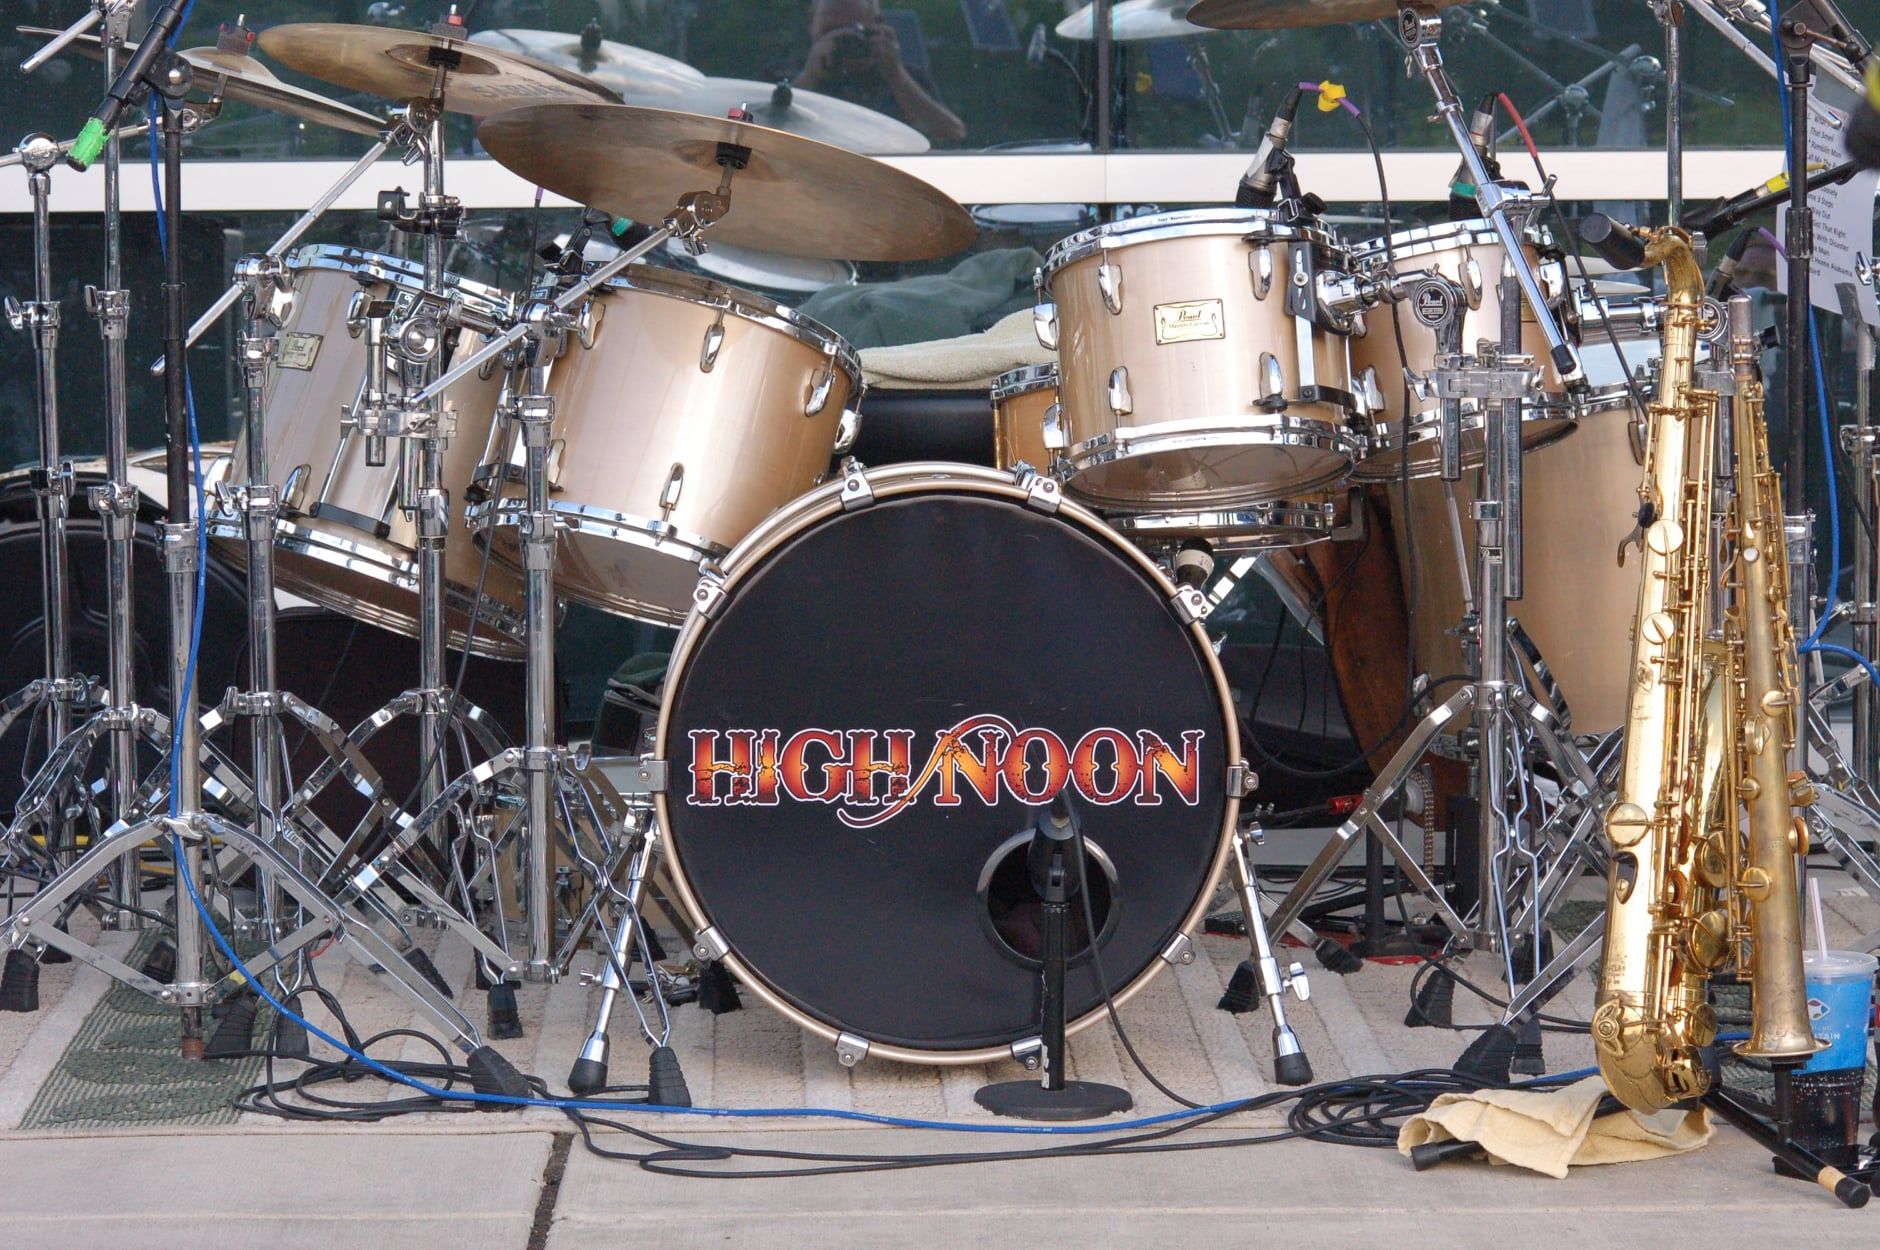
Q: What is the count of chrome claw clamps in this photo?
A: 10